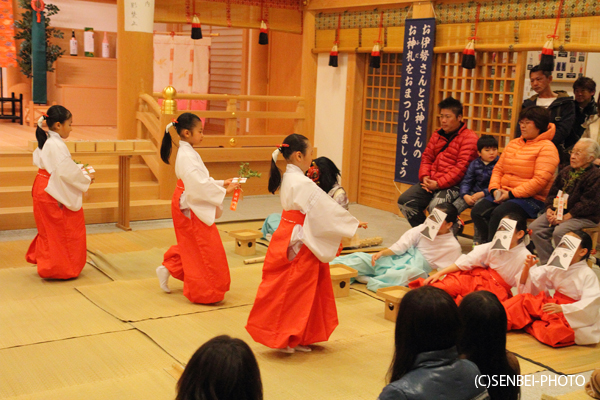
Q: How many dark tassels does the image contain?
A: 6